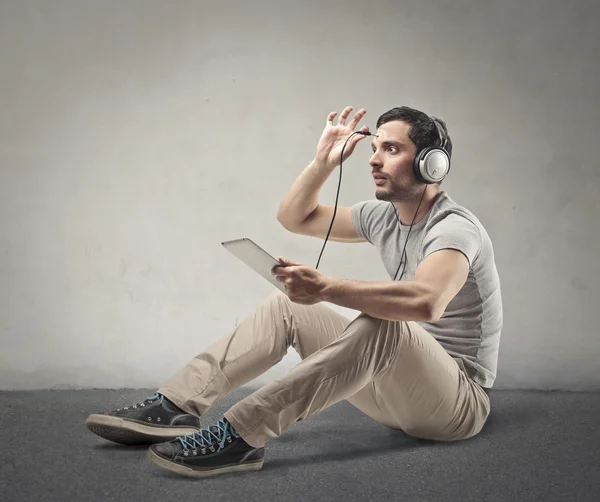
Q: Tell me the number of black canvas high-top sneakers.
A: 2